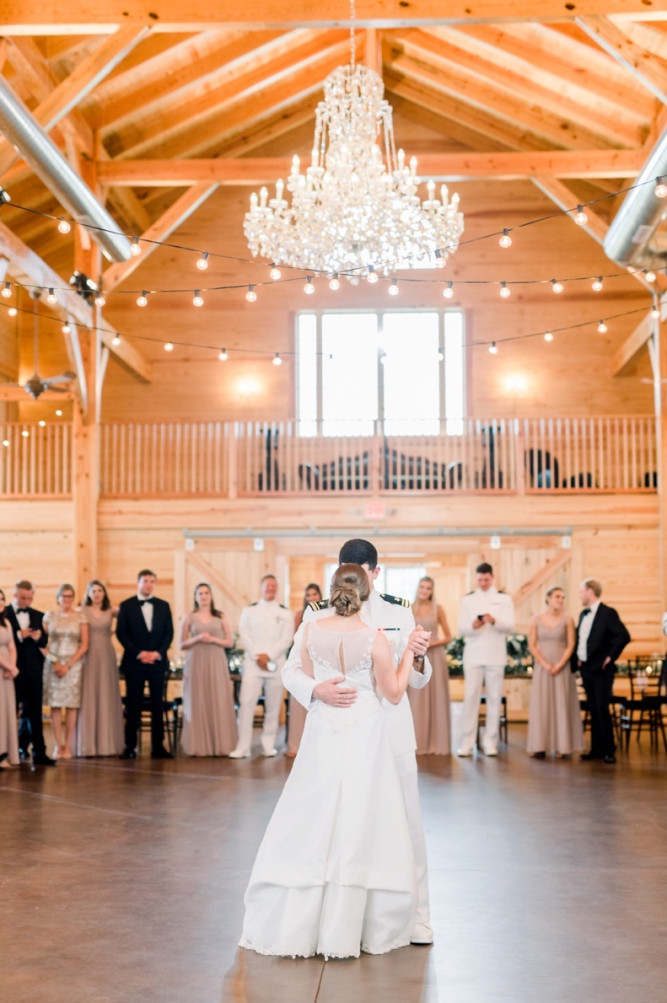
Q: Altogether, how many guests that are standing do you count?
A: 12